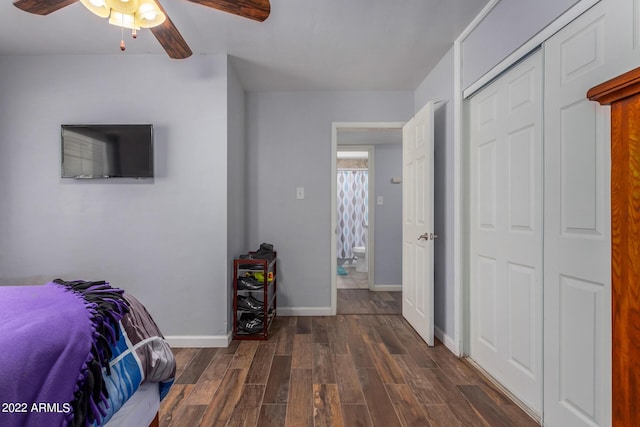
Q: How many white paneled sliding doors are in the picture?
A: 2